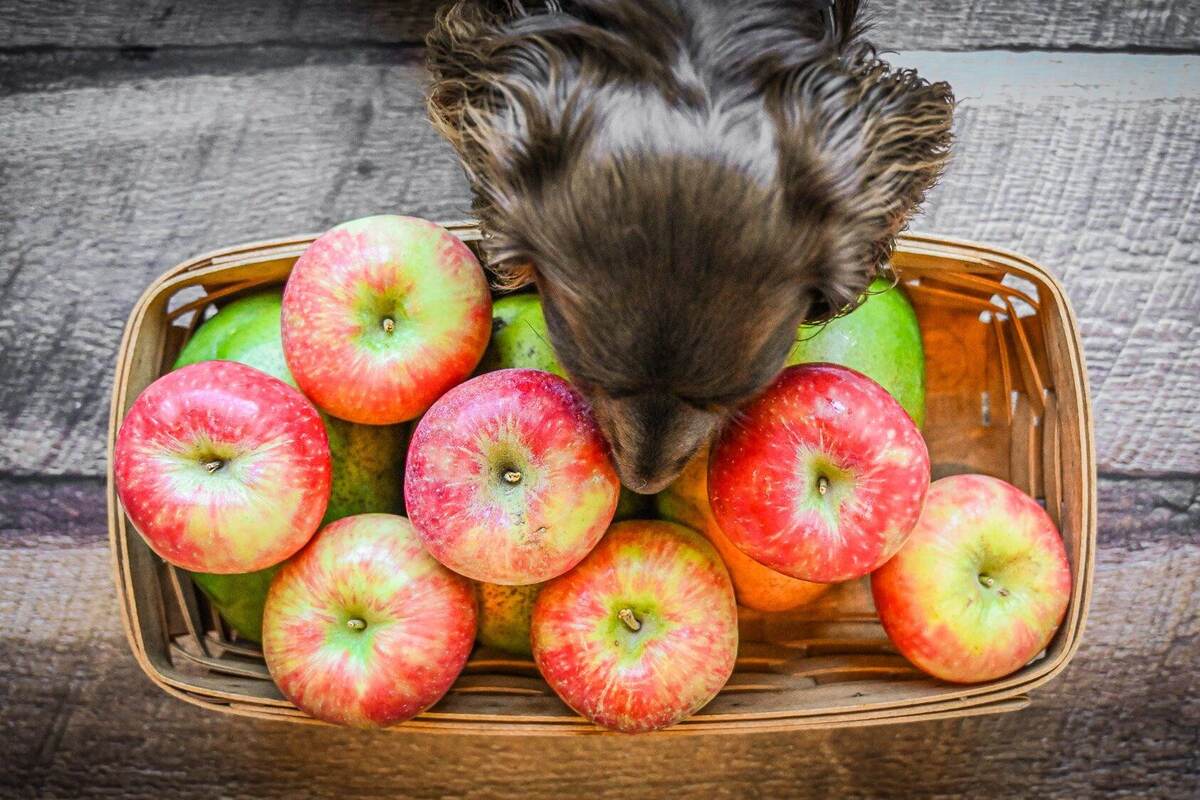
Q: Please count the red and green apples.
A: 7